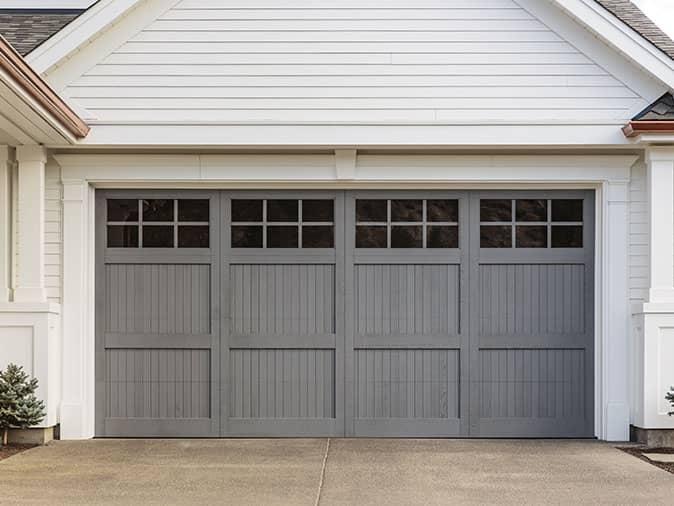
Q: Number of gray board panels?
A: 8